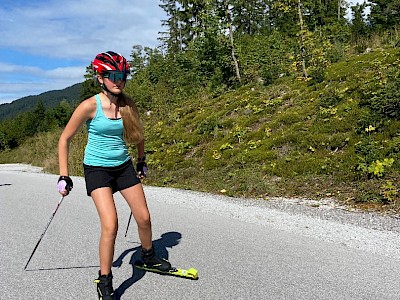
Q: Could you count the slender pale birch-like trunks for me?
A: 2